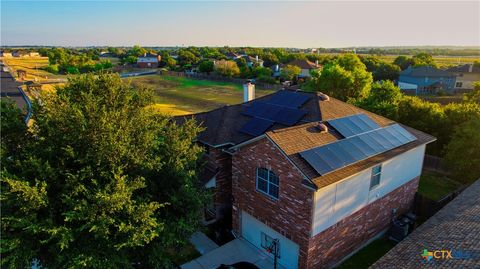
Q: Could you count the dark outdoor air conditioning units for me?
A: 1